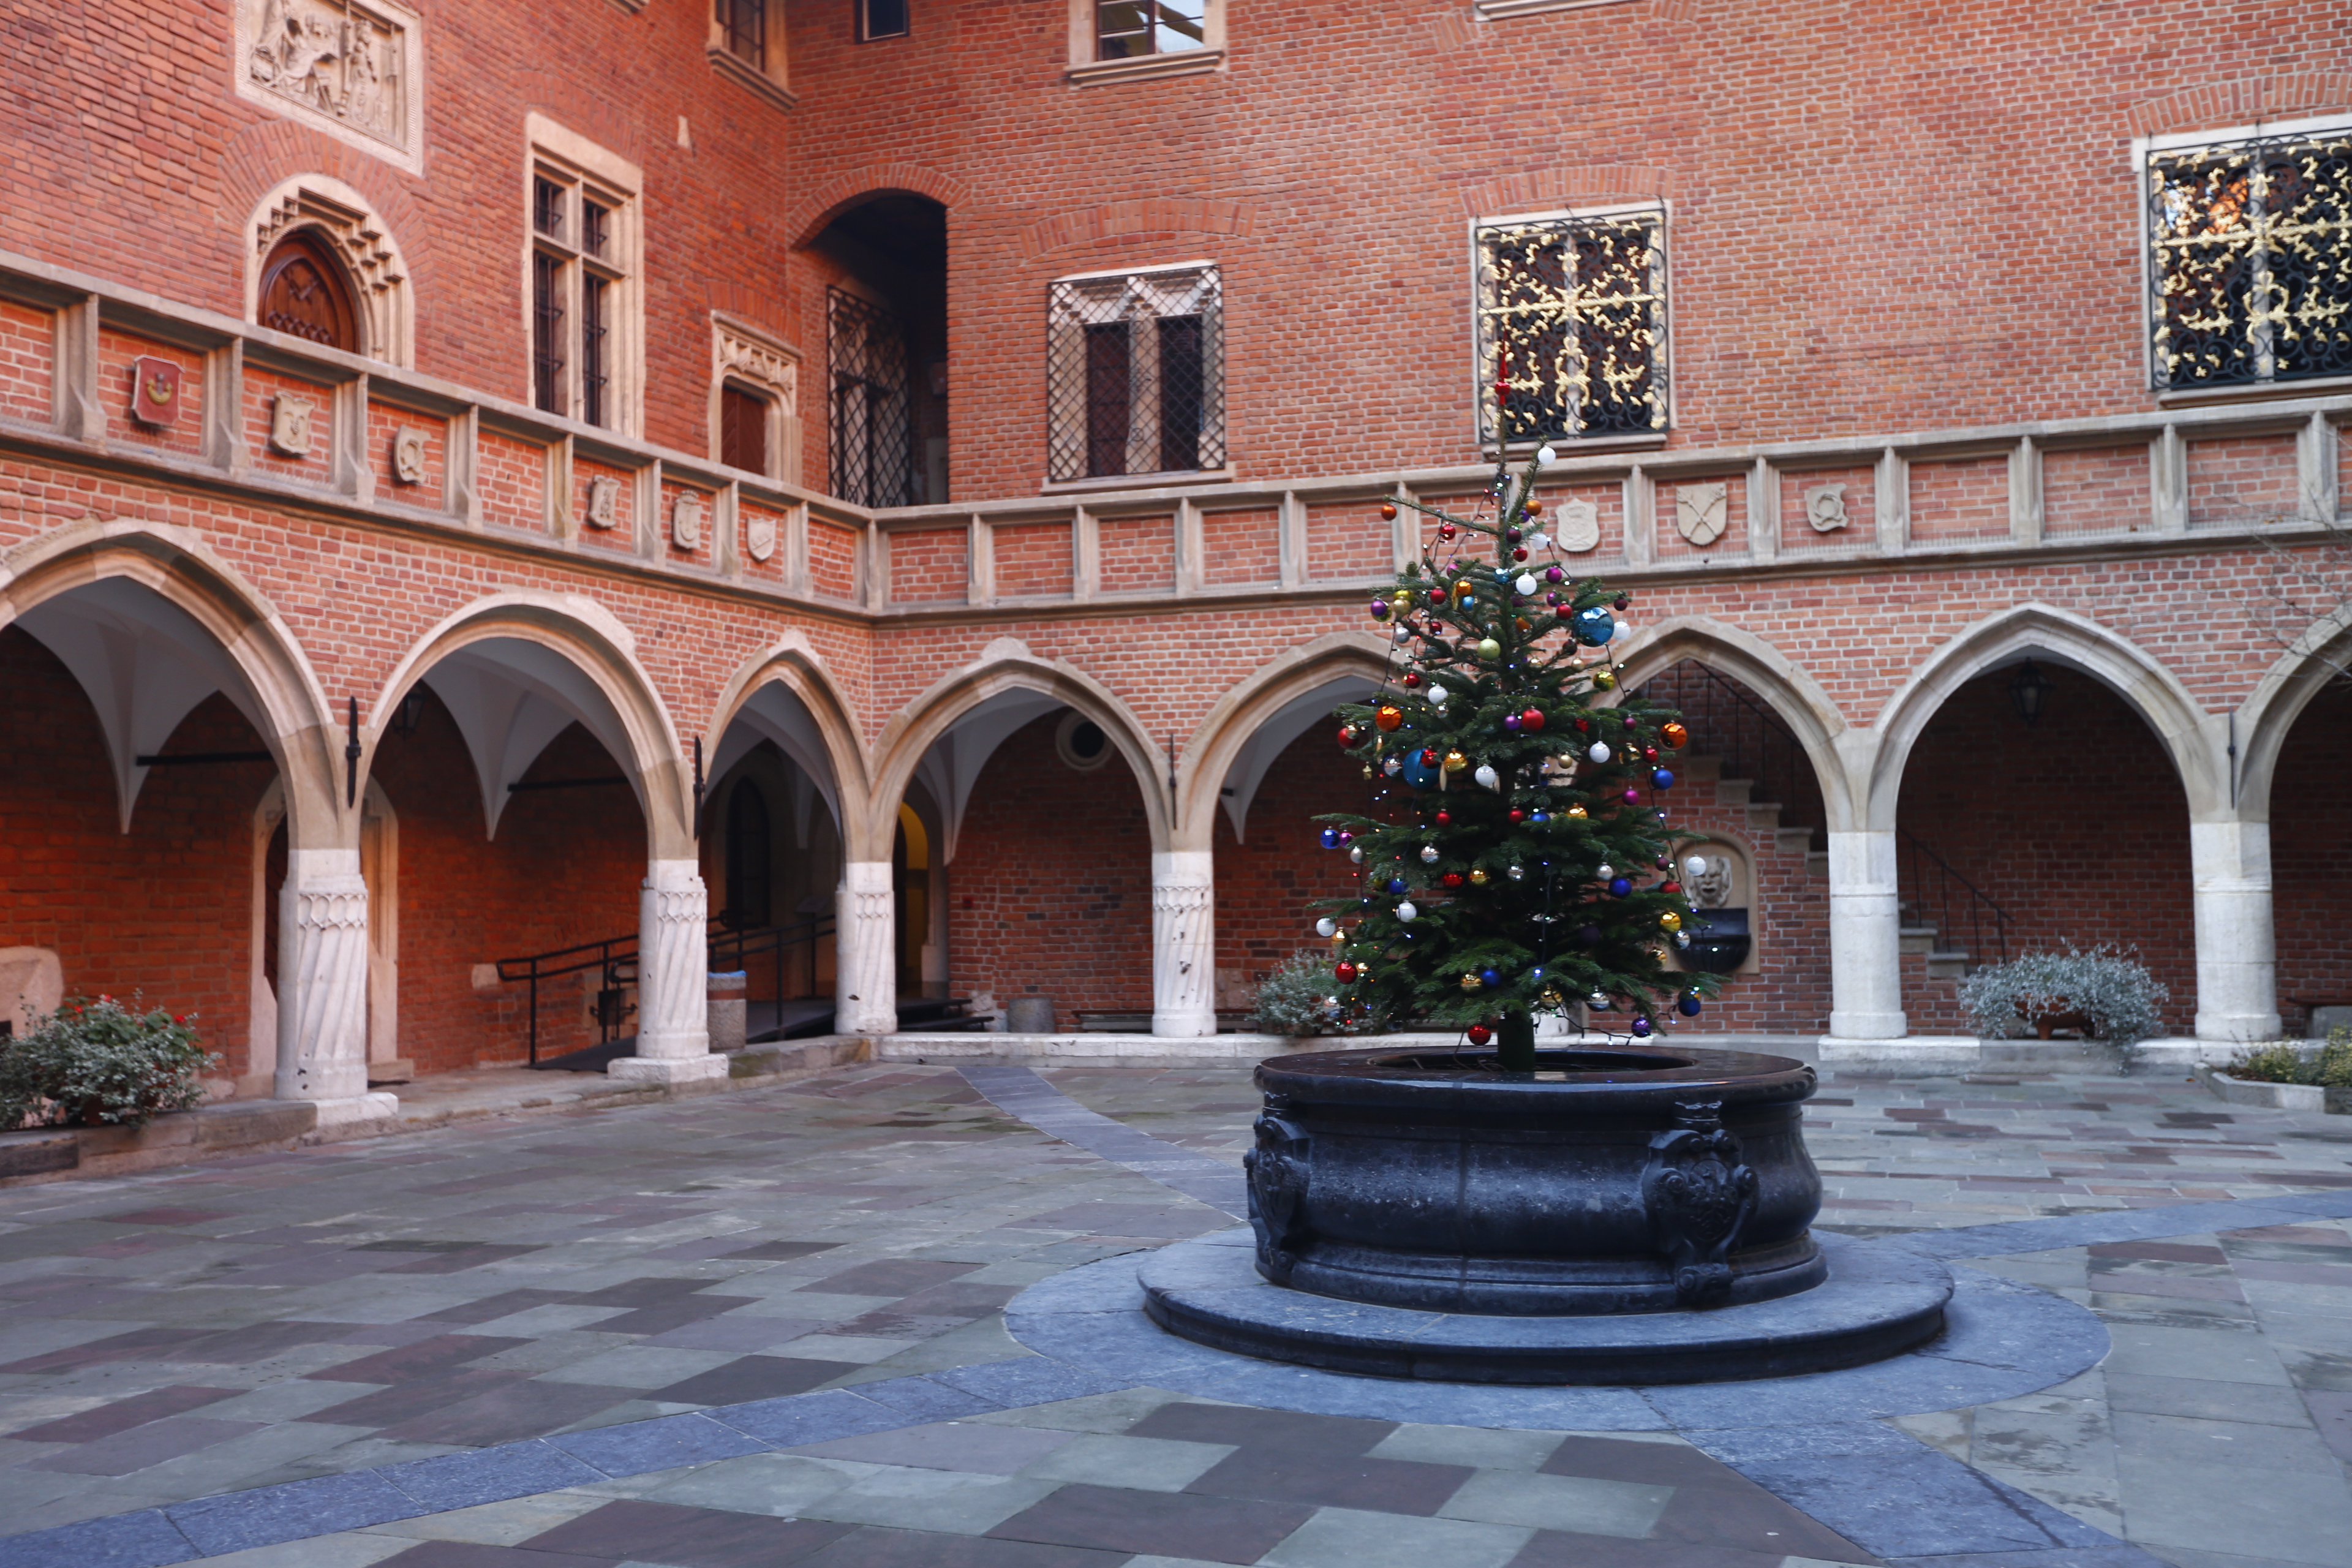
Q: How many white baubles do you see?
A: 10